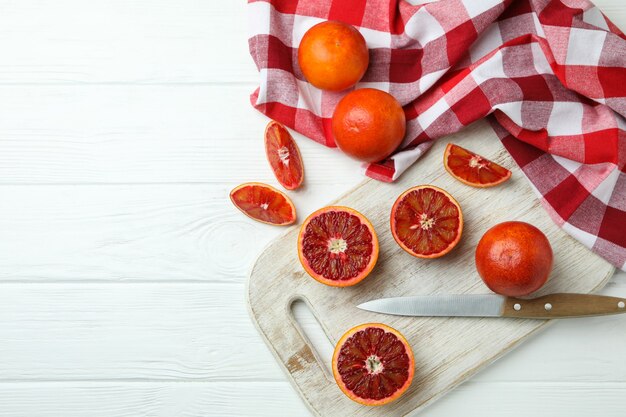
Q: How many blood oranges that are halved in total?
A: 3